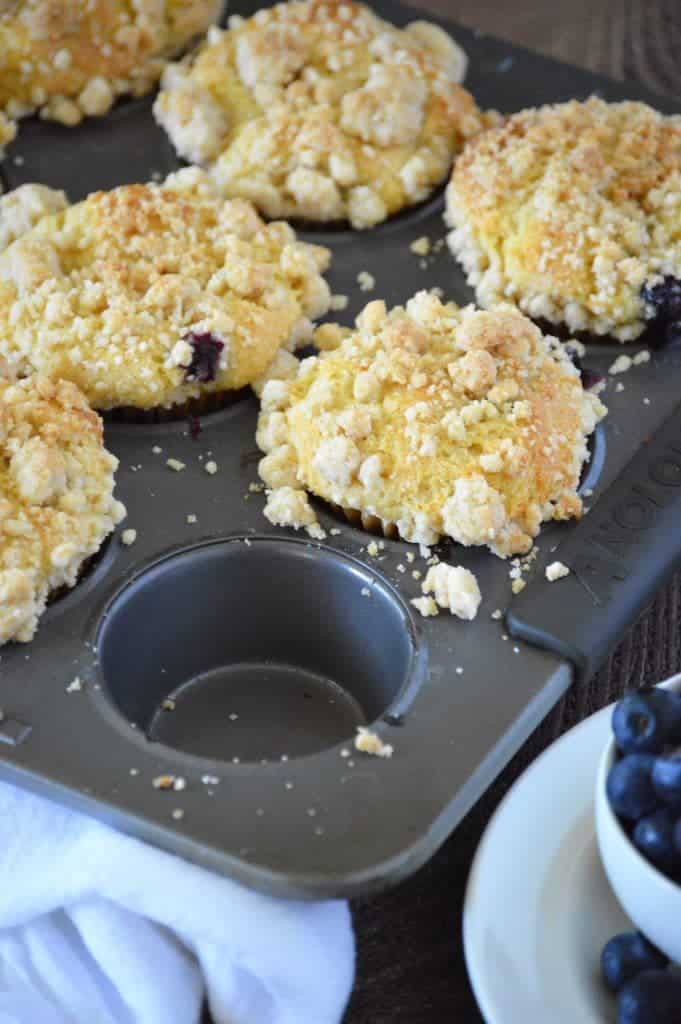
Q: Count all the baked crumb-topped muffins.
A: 6